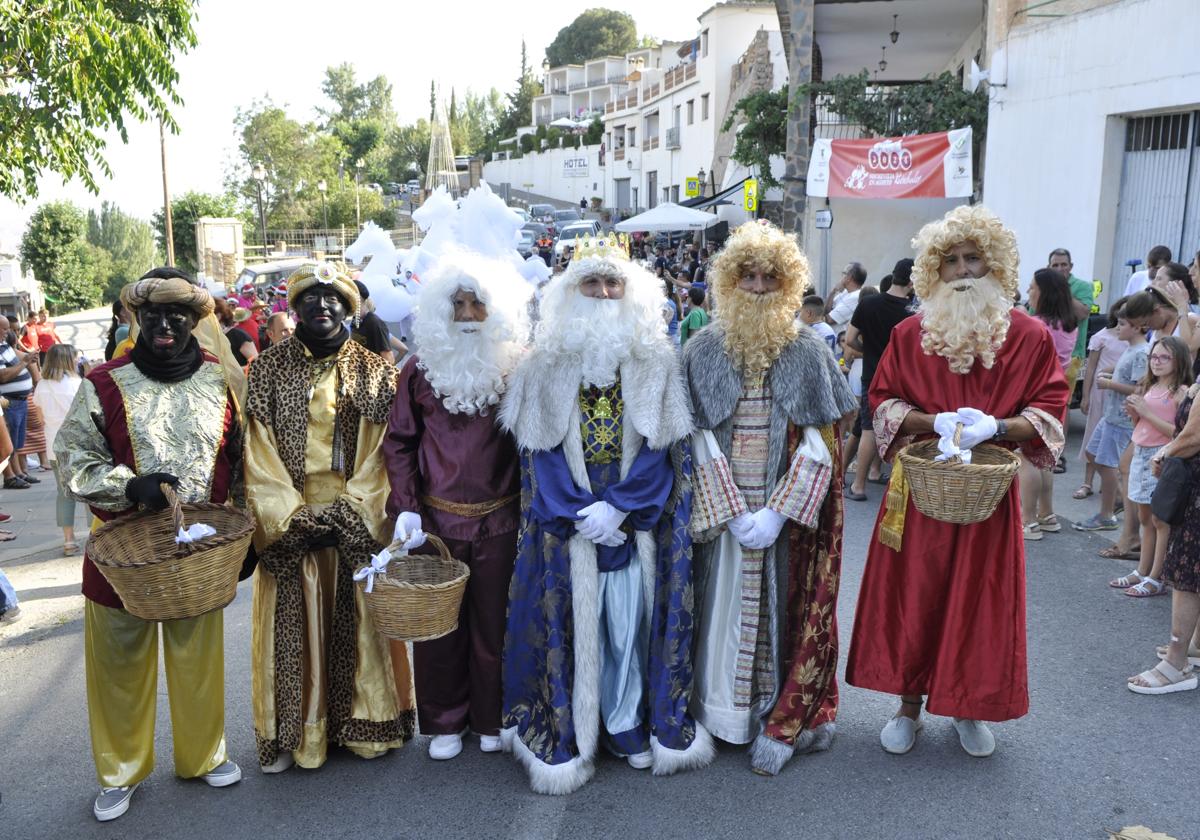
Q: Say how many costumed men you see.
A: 6